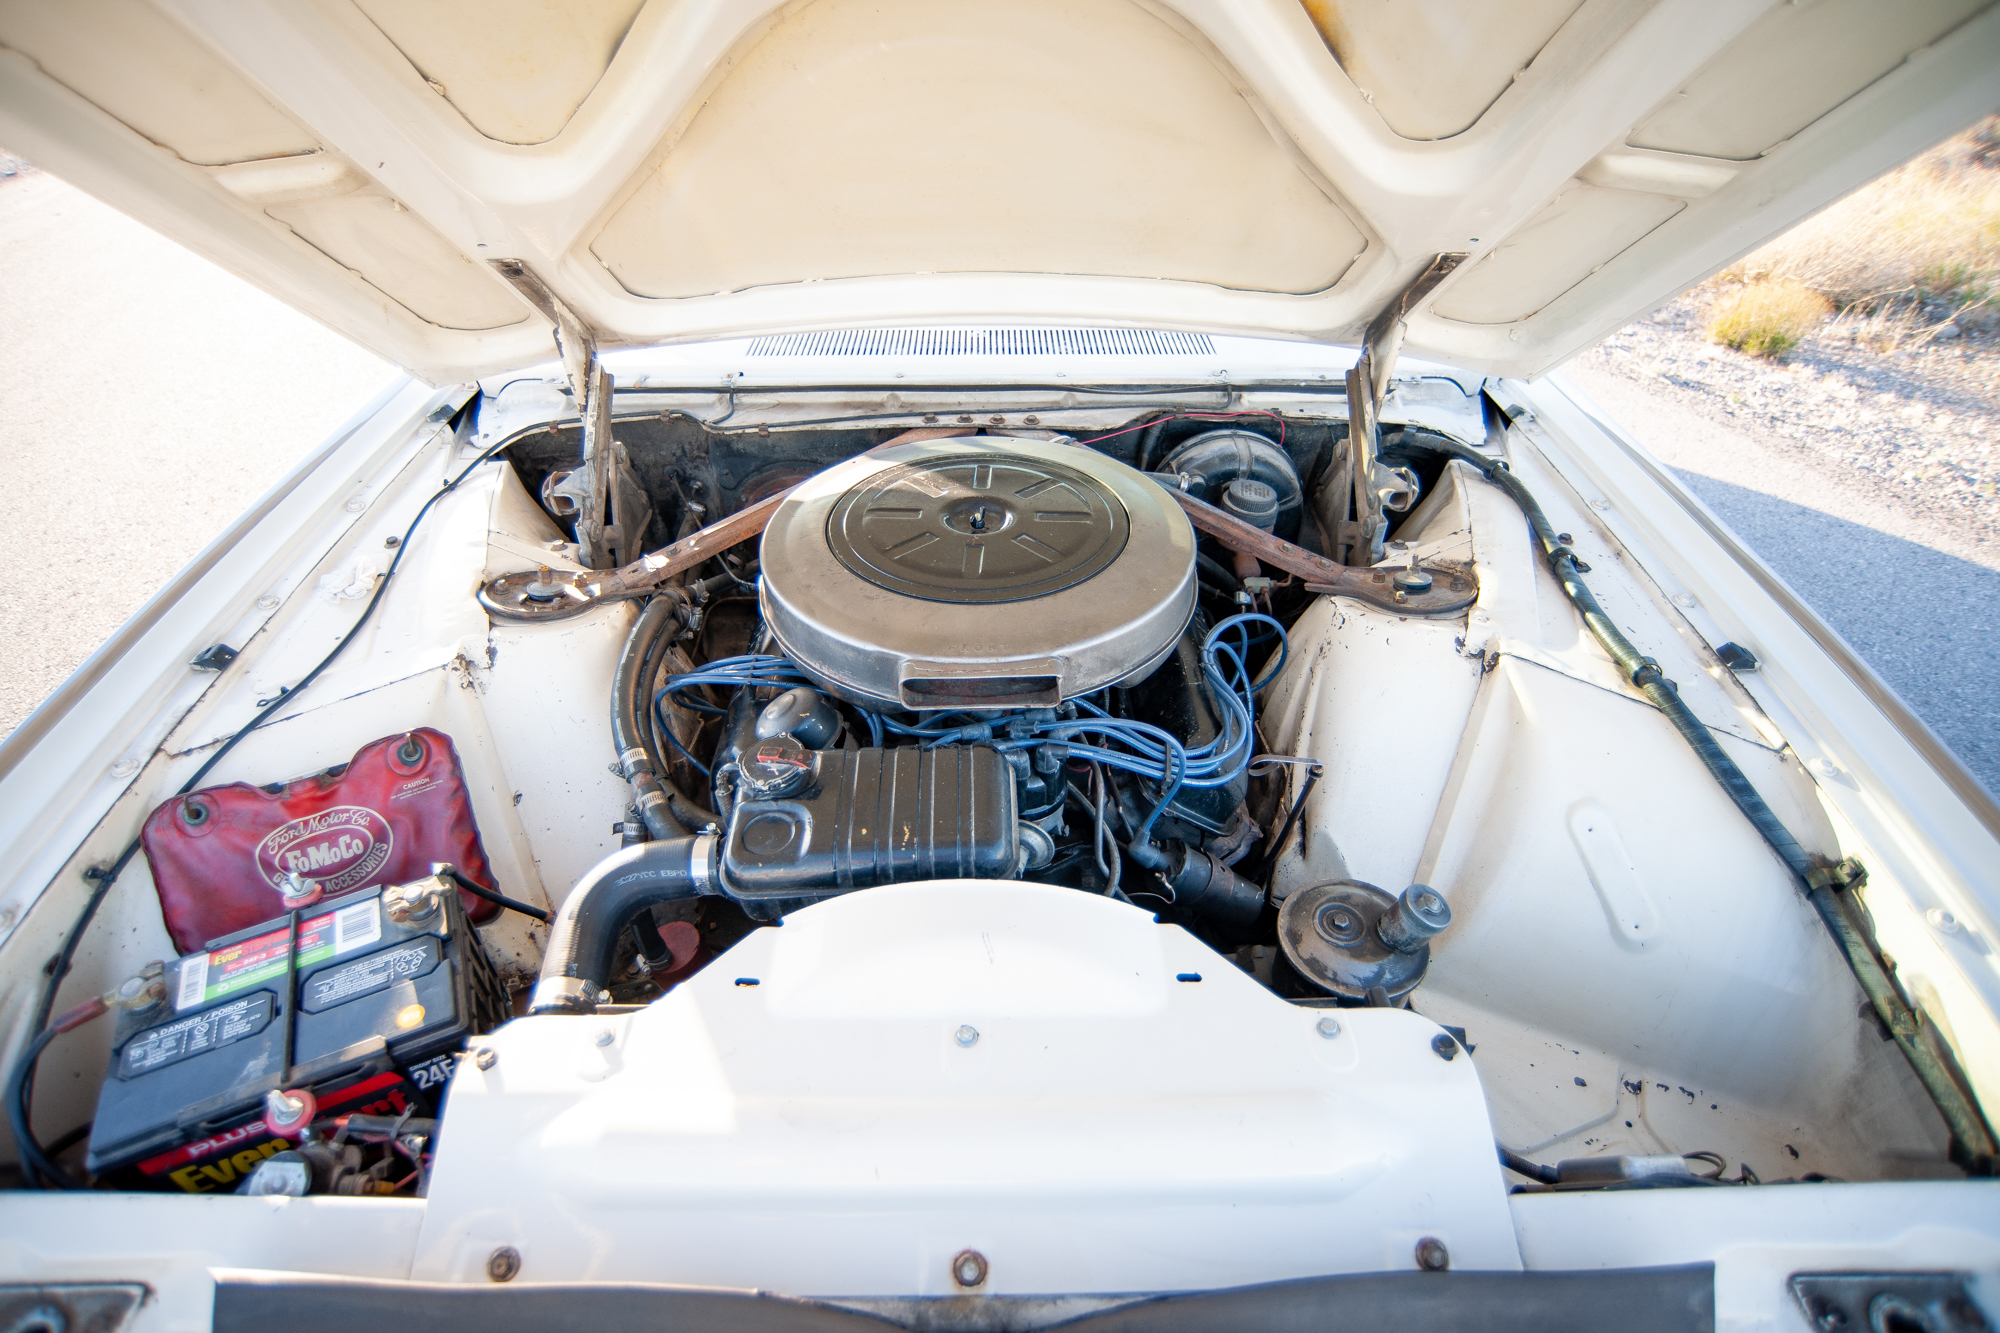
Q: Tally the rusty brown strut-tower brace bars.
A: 2